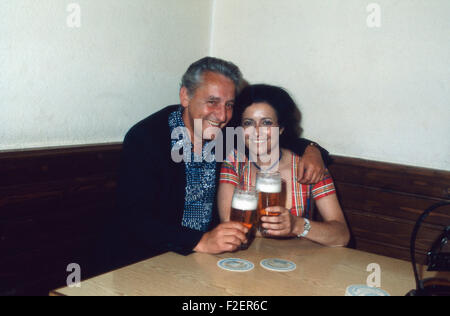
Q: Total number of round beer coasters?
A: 3